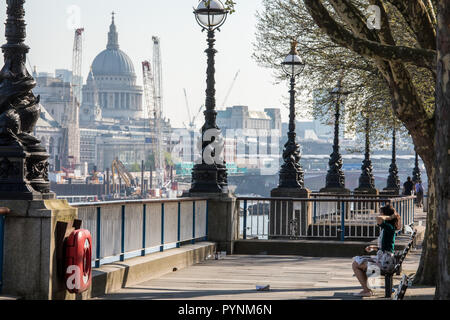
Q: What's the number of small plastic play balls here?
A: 0